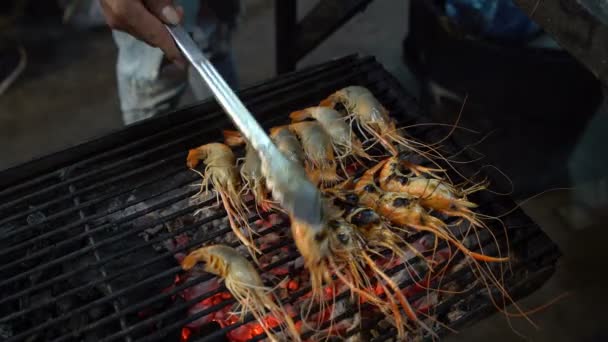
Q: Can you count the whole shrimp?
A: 12